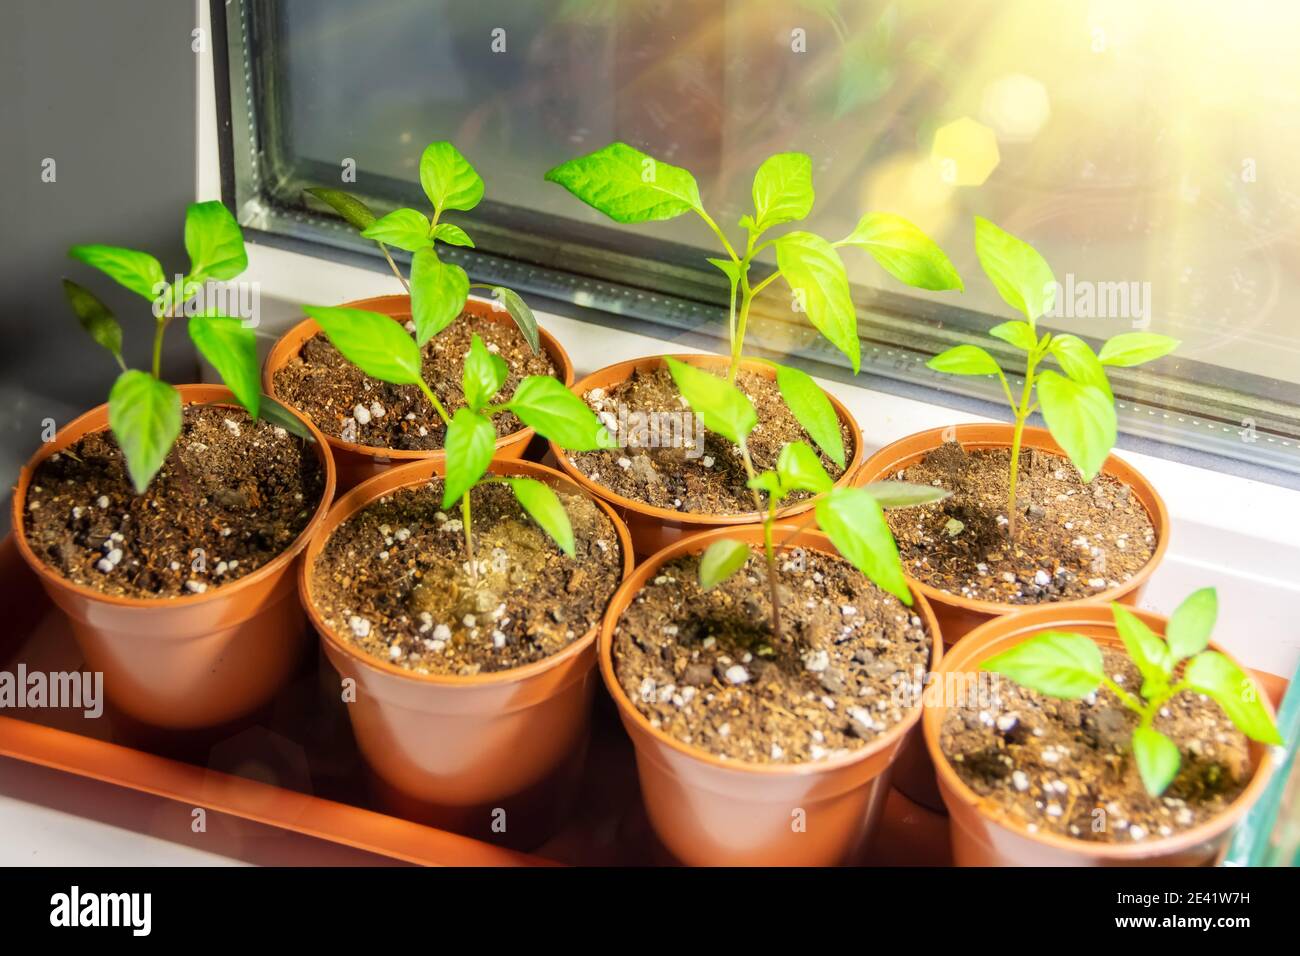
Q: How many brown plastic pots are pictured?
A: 7